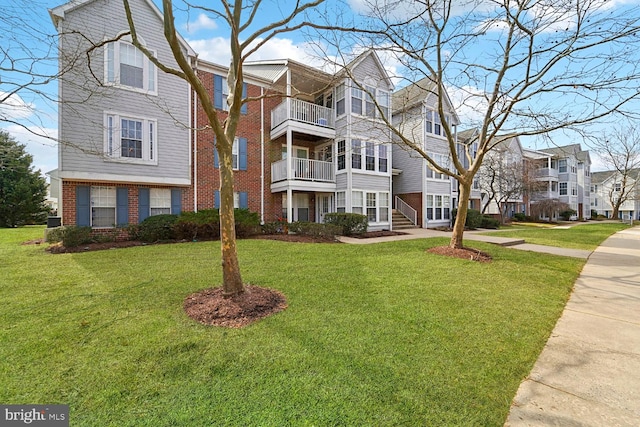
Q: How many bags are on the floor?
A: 0